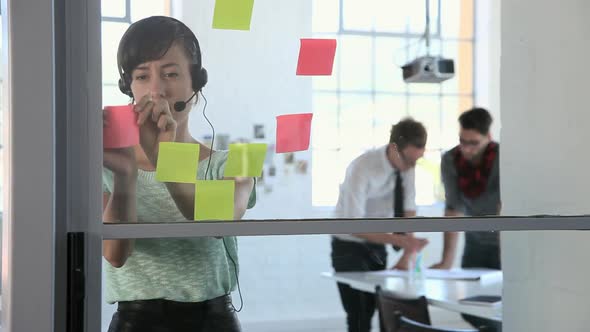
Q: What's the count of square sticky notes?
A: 7